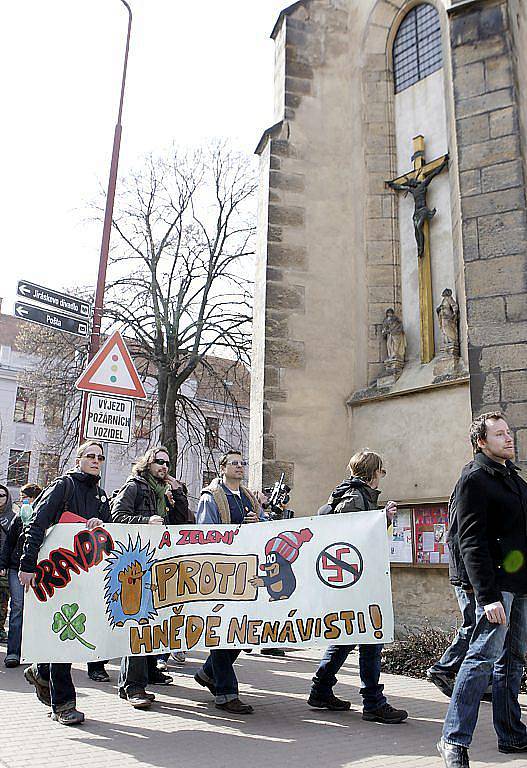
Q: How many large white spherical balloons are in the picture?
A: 0